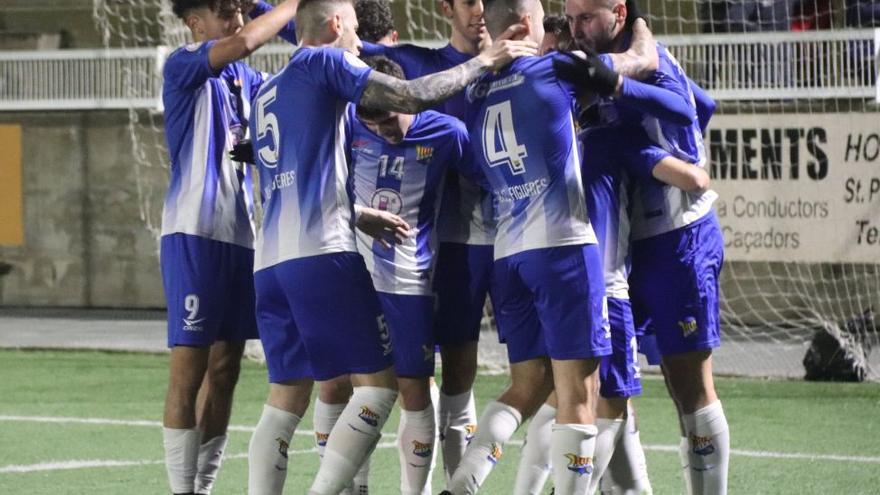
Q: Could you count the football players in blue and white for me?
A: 8